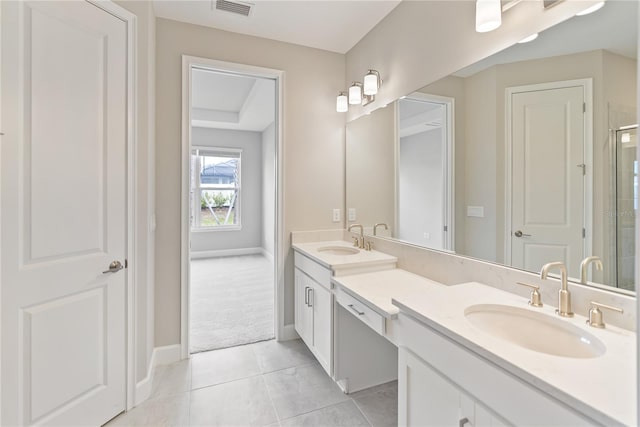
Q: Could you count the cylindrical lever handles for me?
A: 4